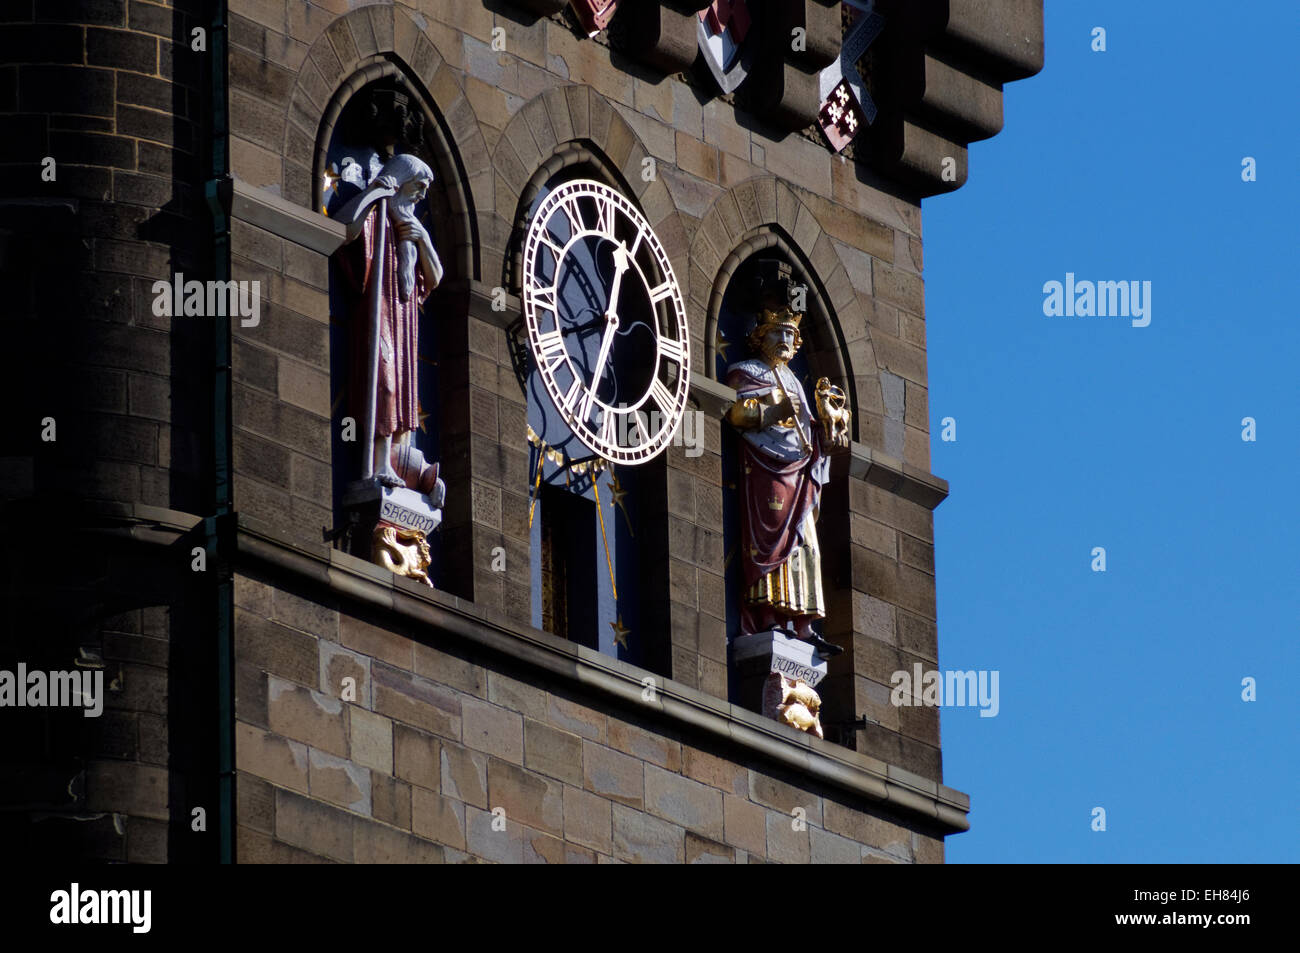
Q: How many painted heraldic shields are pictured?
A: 3